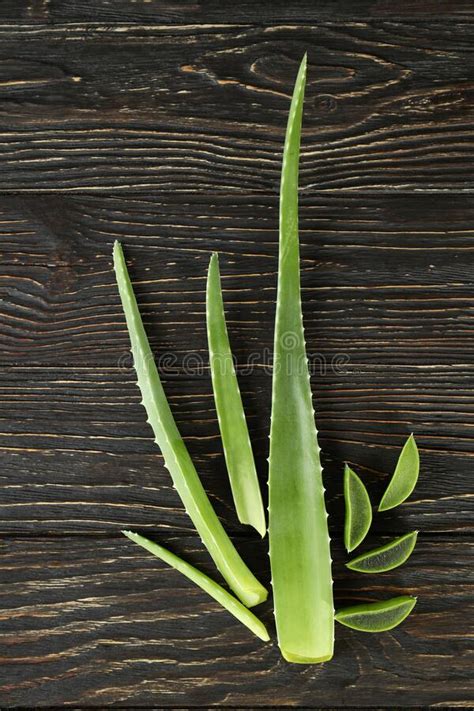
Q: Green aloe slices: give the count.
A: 4